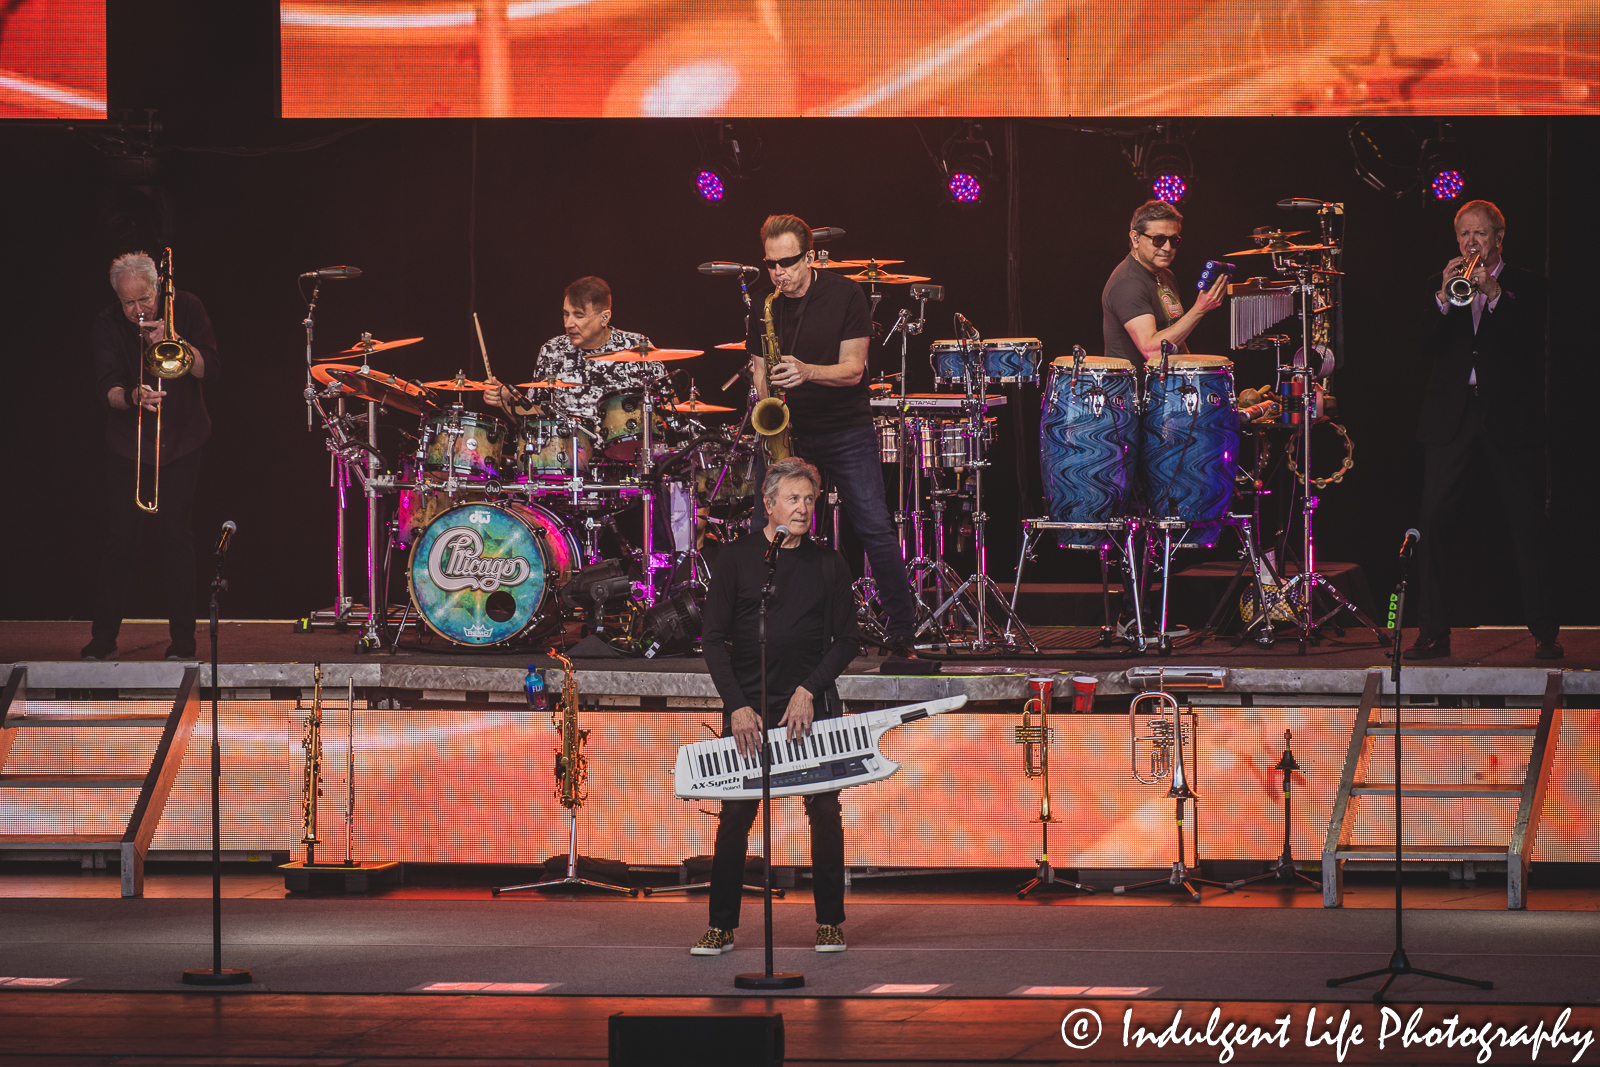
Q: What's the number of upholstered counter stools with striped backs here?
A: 0